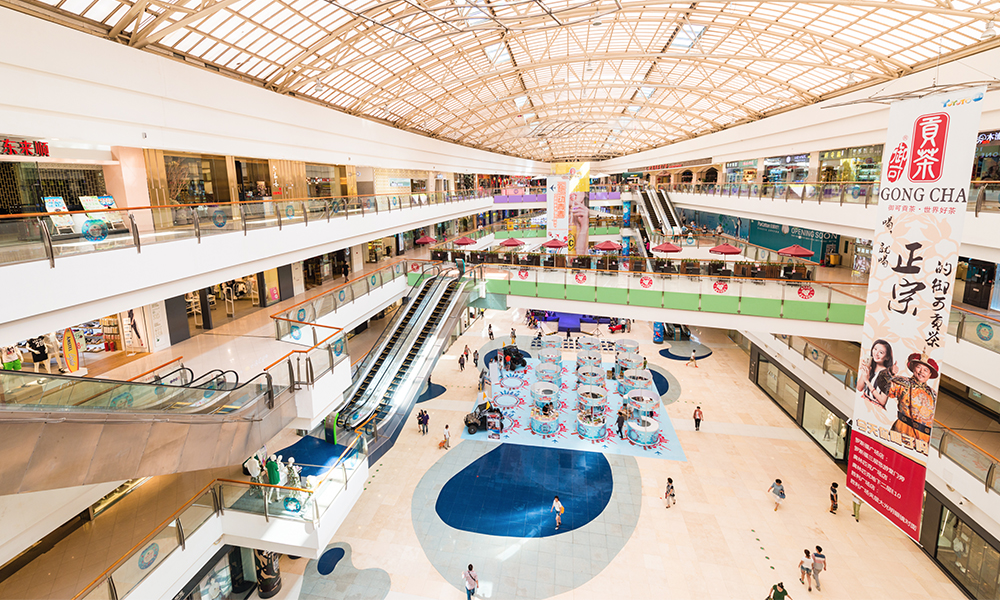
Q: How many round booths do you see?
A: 12